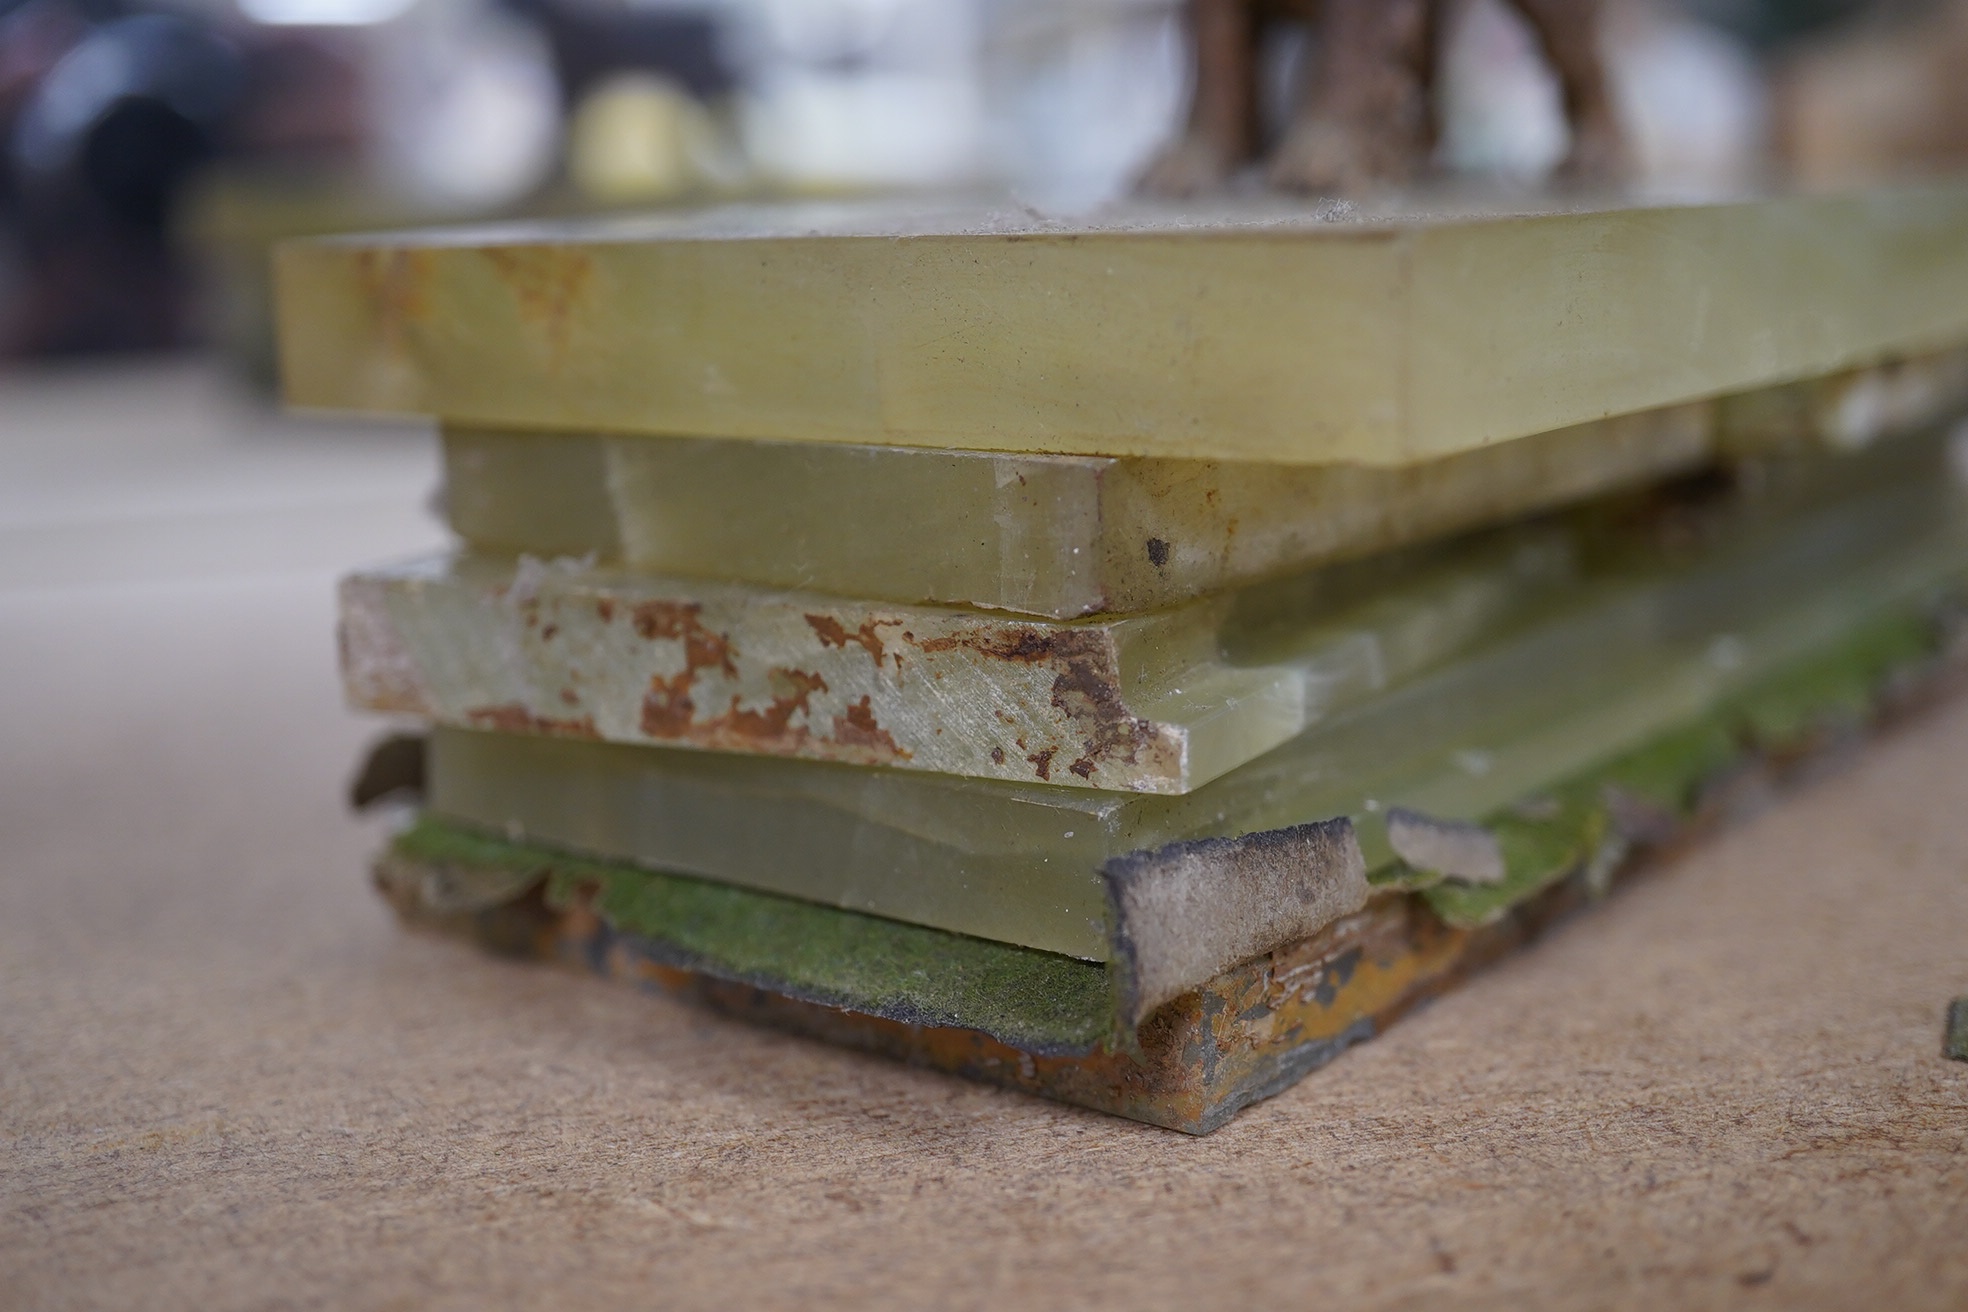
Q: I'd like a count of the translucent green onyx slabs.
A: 4